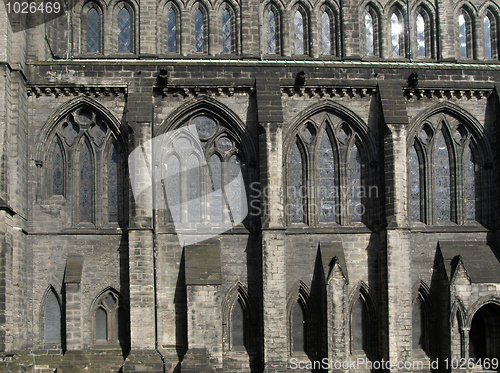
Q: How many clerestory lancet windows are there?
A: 13